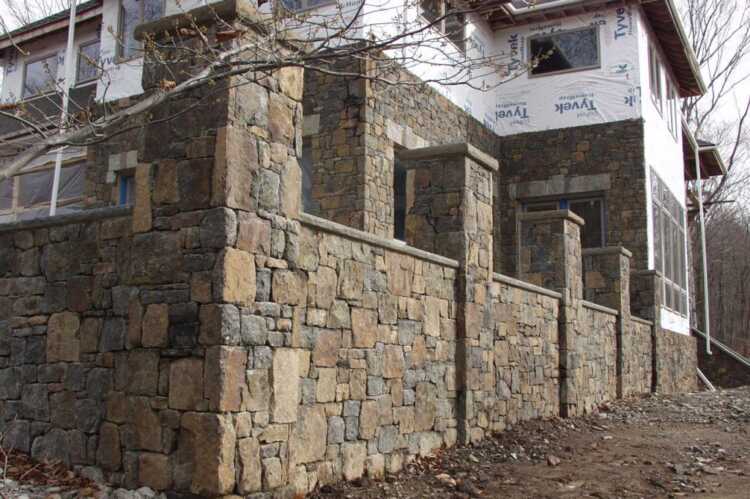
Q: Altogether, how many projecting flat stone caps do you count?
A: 5